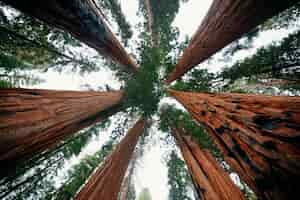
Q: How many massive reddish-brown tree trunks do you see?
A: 6